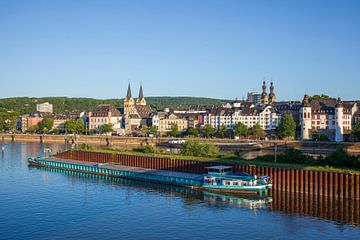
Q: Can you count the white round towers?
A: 2